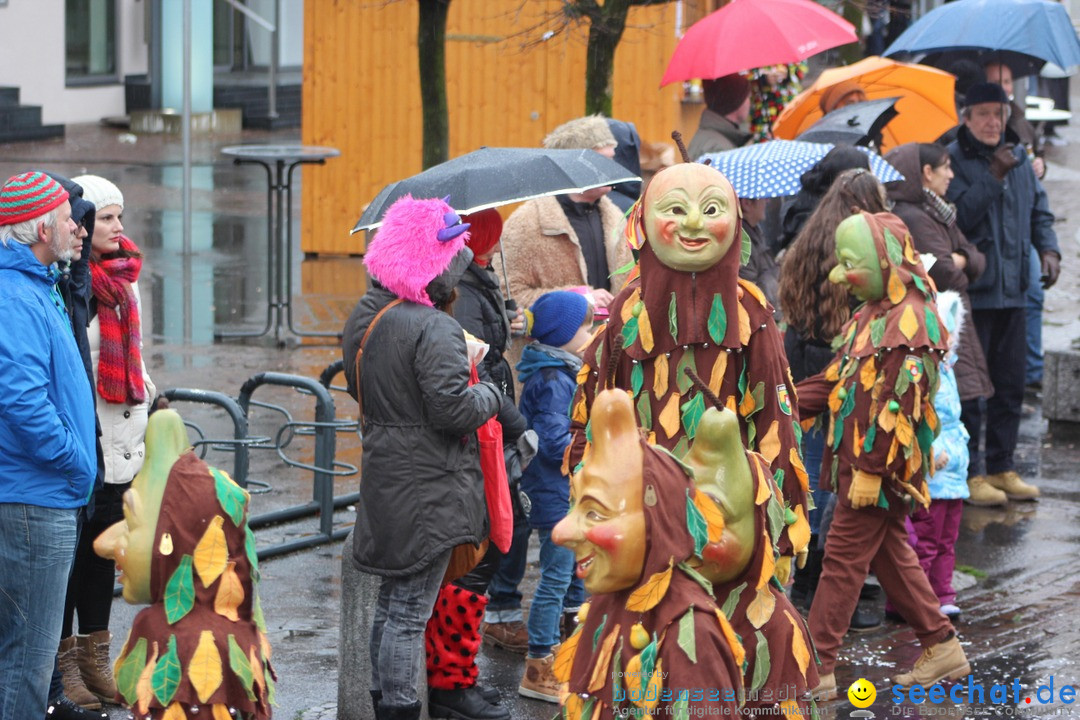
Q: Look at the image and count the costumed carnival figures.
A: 5